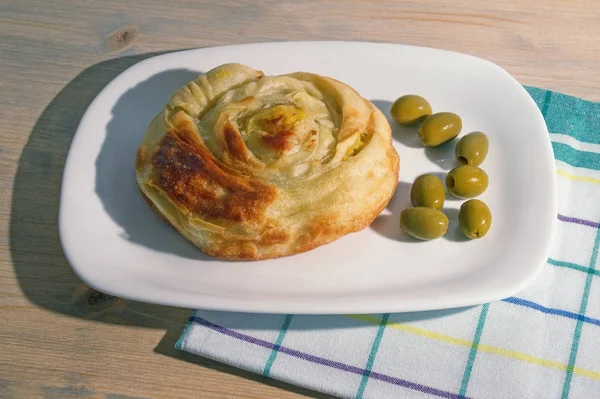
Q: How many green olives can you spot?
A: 7